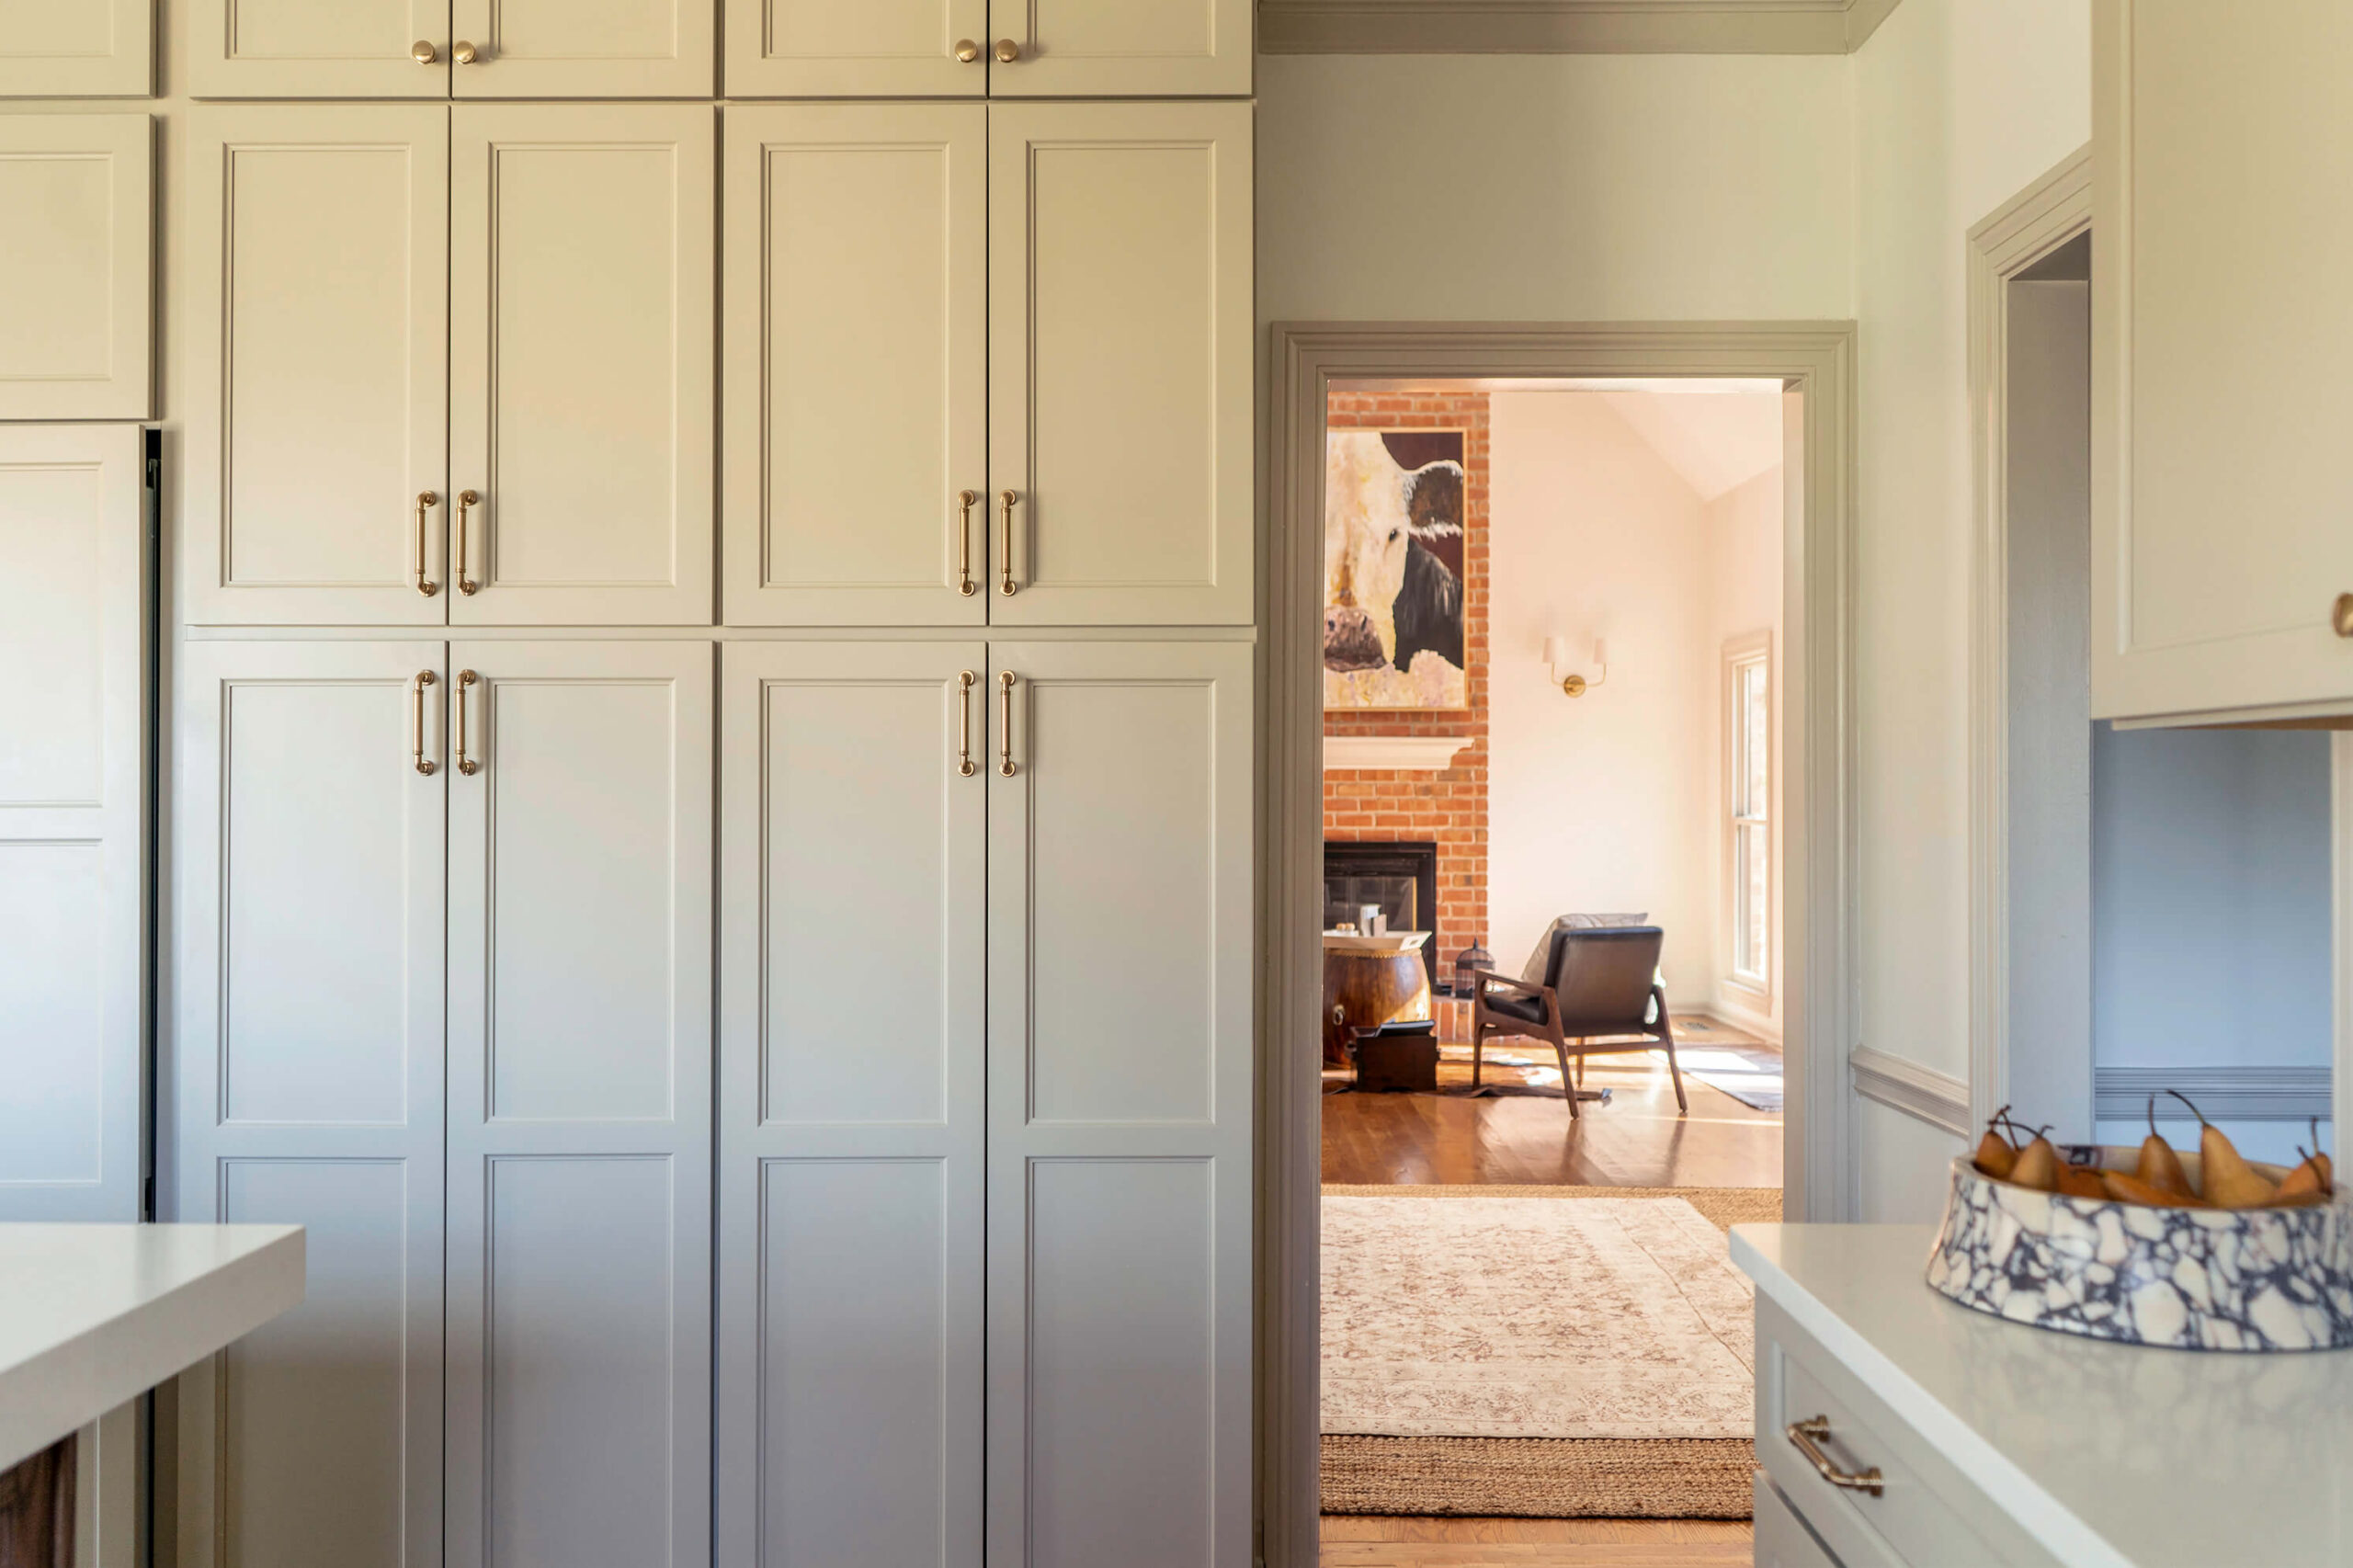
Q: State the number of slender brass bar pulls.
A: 9